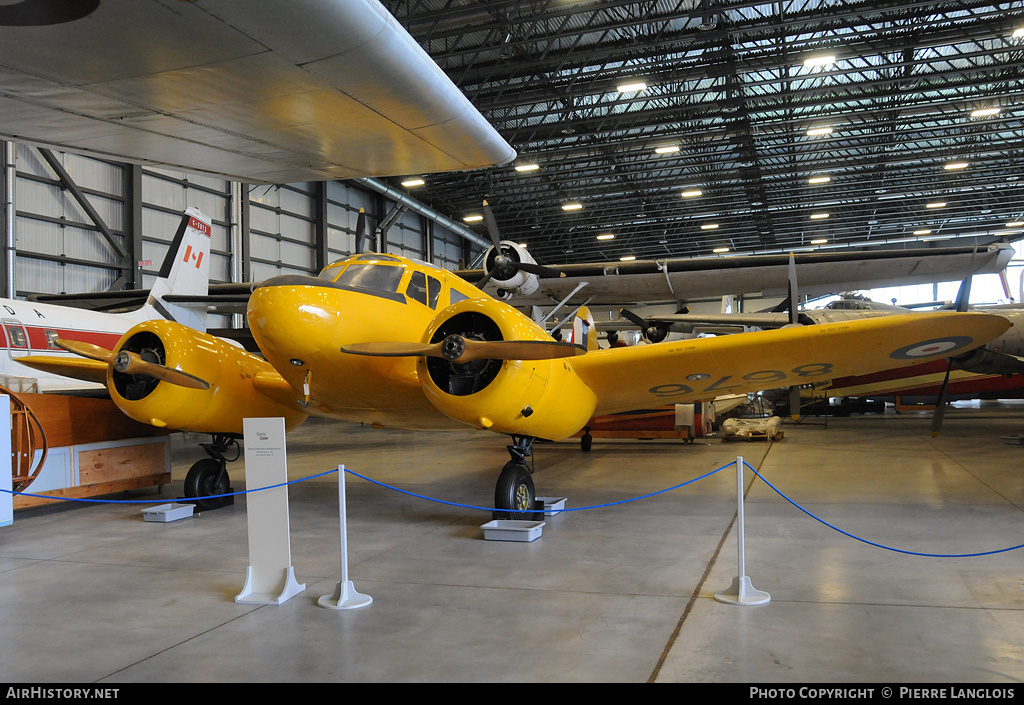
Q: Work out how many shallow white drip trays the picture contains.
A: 3